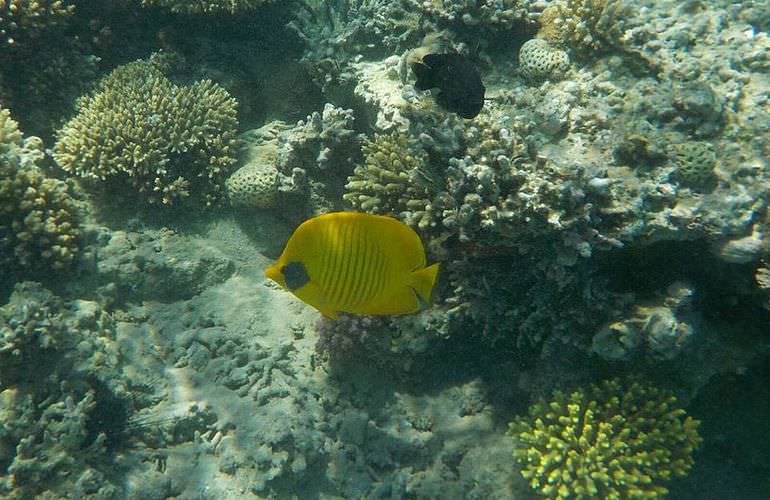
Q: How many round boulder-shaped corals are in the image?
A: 3